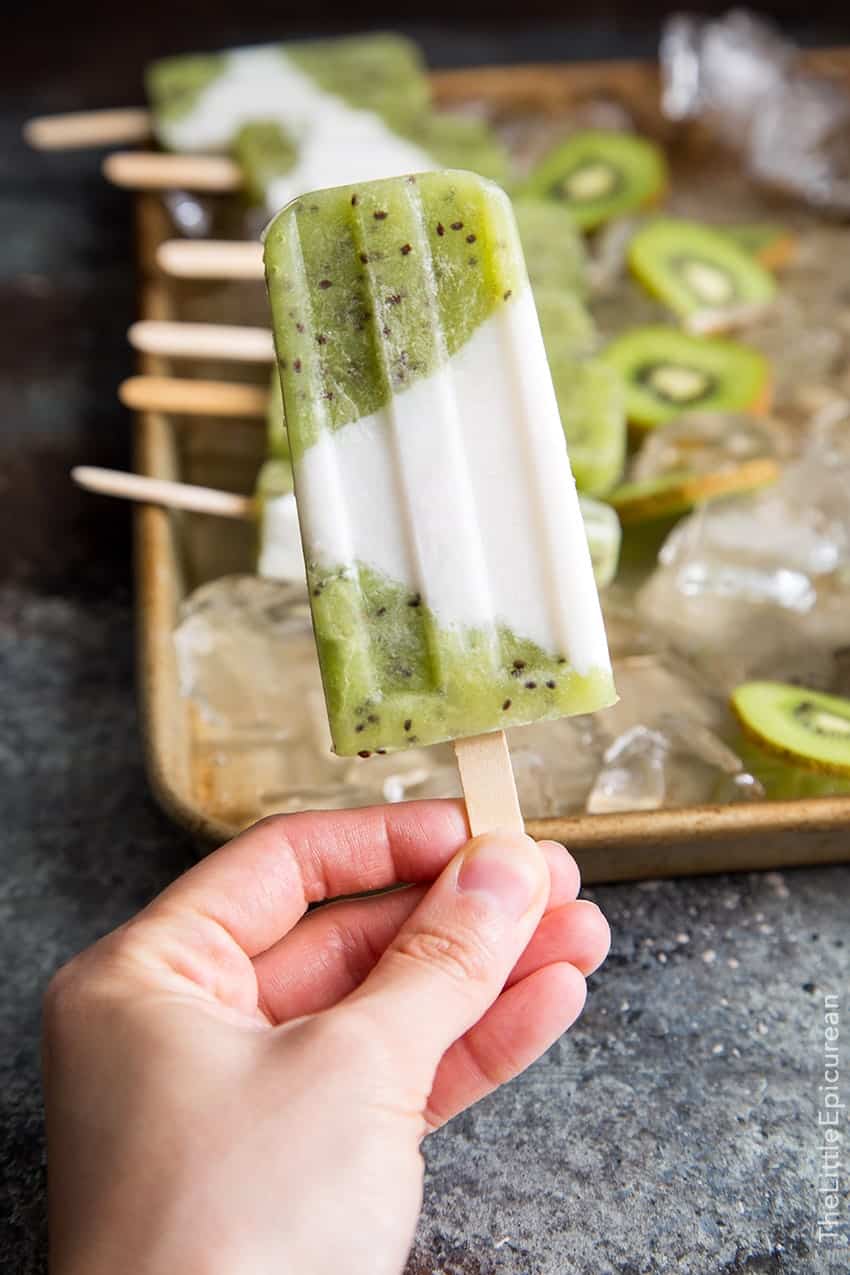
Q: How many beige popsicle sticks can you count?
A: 7